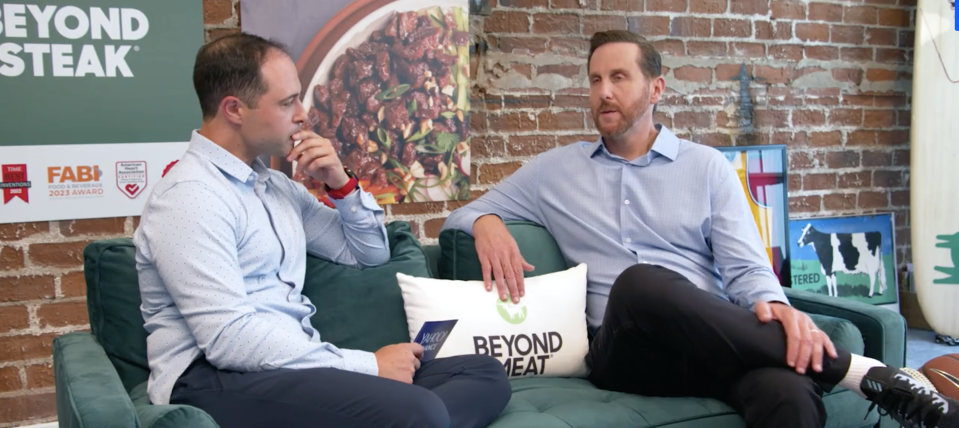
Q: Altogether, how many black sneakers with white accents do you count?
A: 1